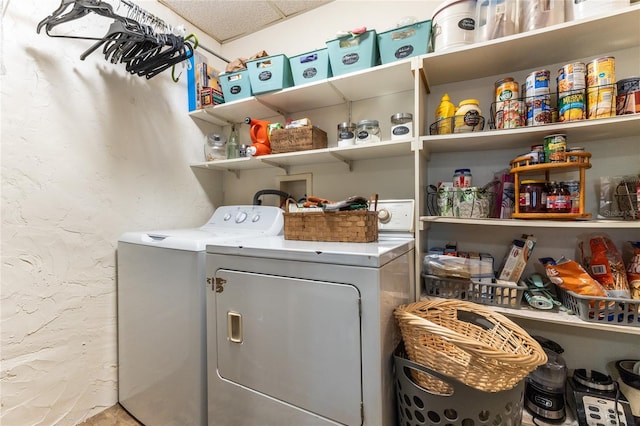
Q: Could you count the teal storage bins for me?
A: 5